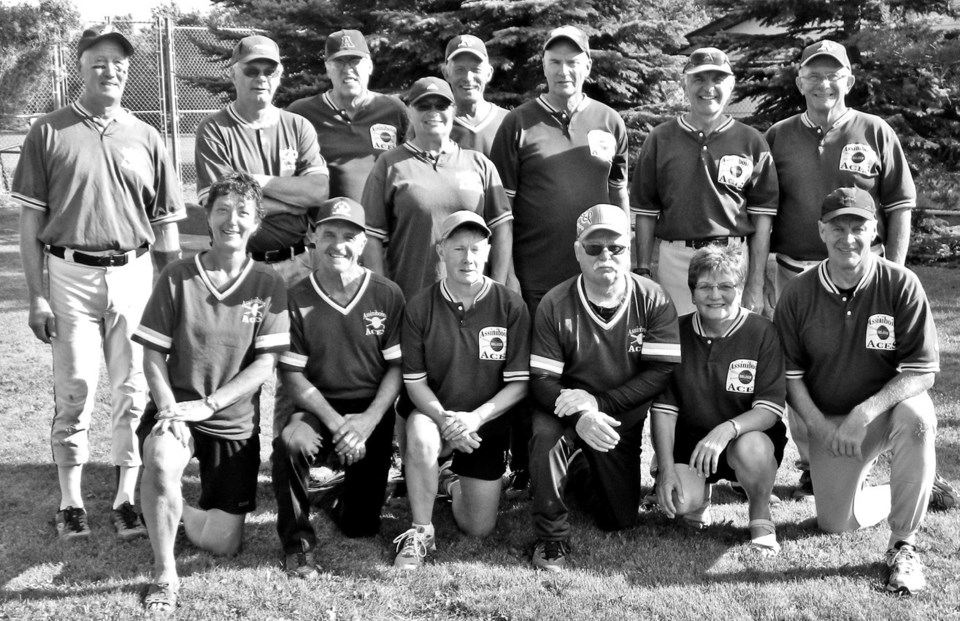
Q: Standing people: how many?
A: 8